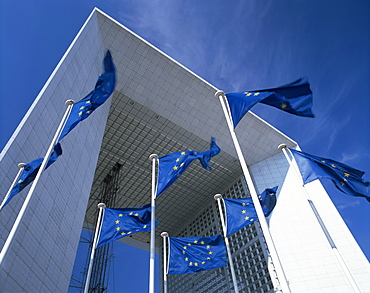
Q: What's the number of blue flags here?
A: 8